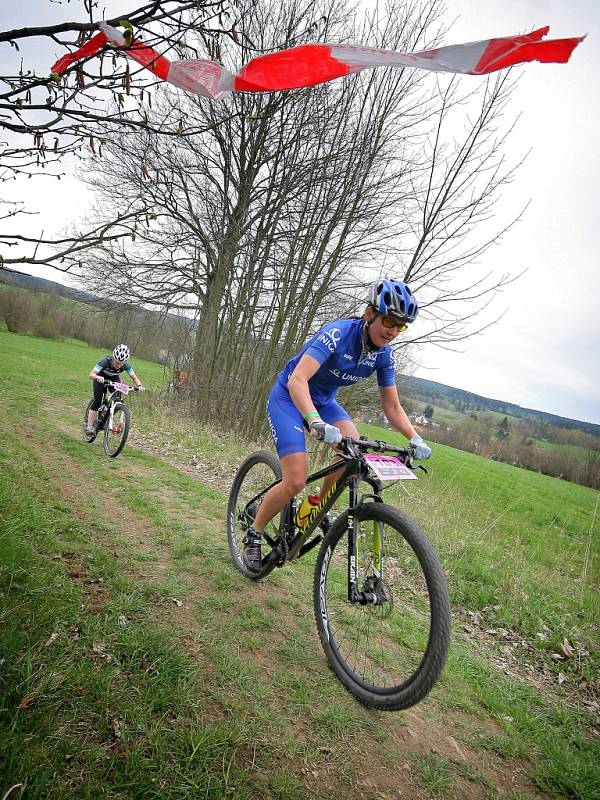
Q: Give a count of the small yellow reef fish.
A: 0